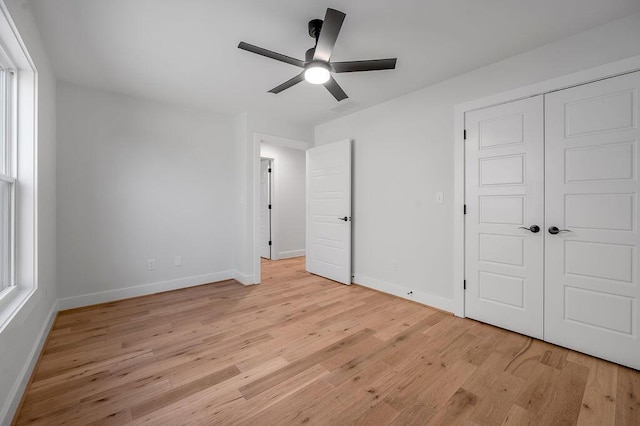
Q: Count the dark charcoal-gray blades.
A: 5